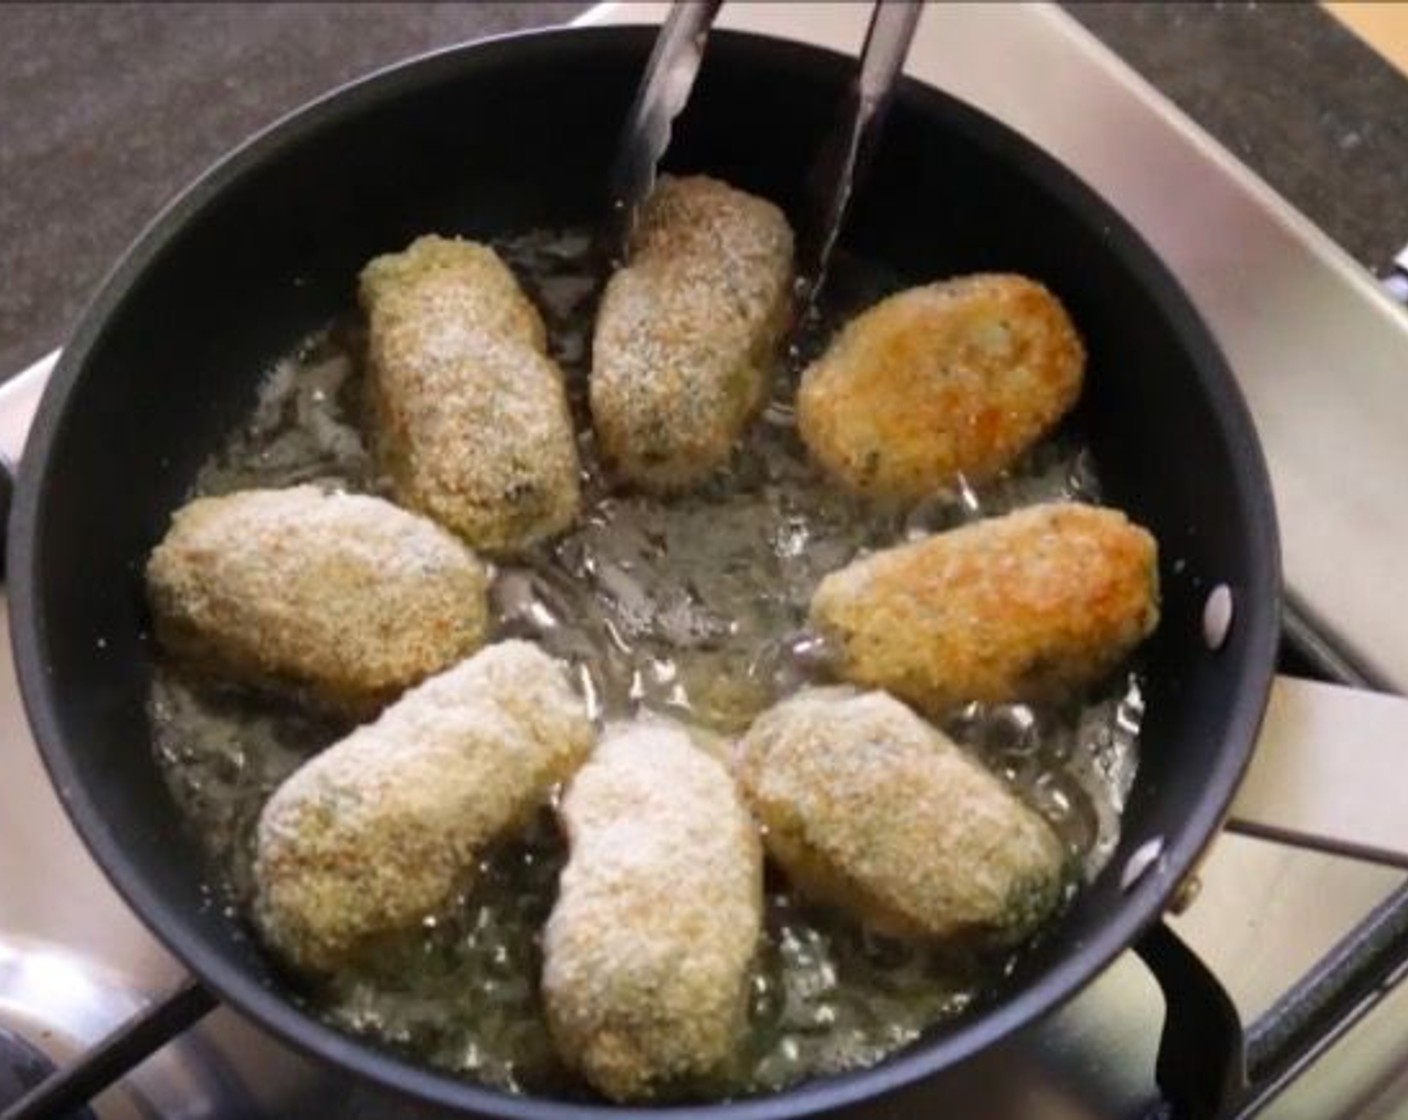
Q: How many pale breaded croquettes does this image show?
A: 6